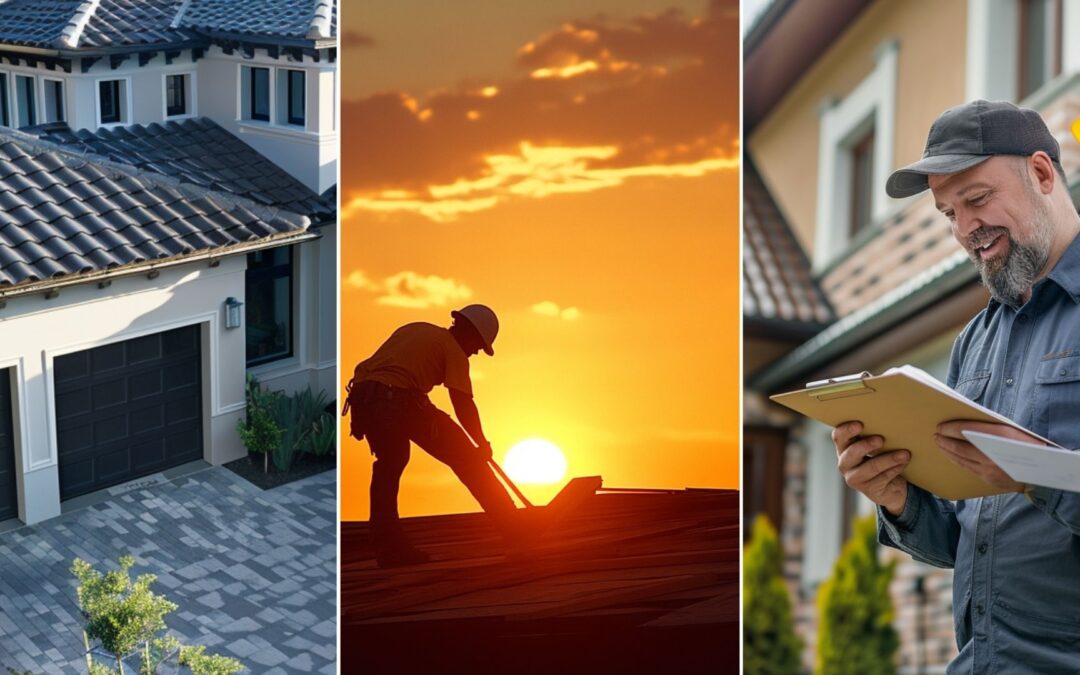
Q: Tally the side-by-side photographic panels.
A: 3